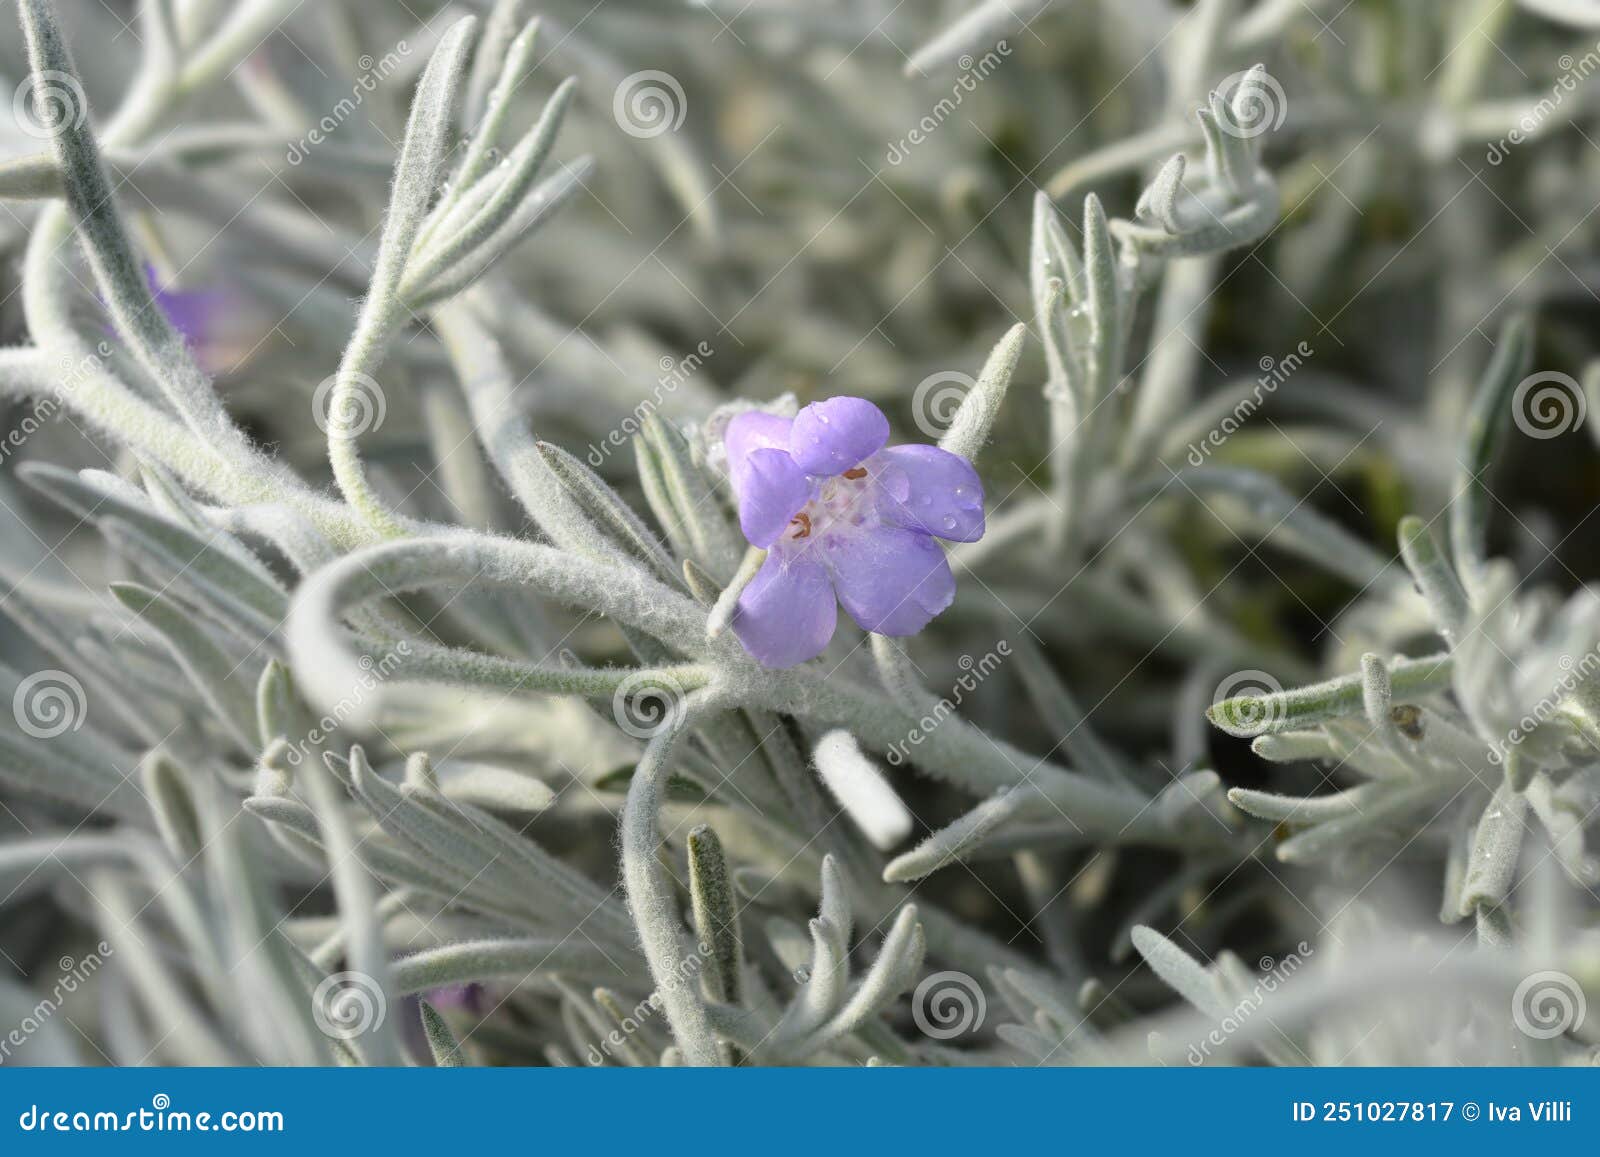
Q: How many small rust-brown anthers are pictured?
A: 2